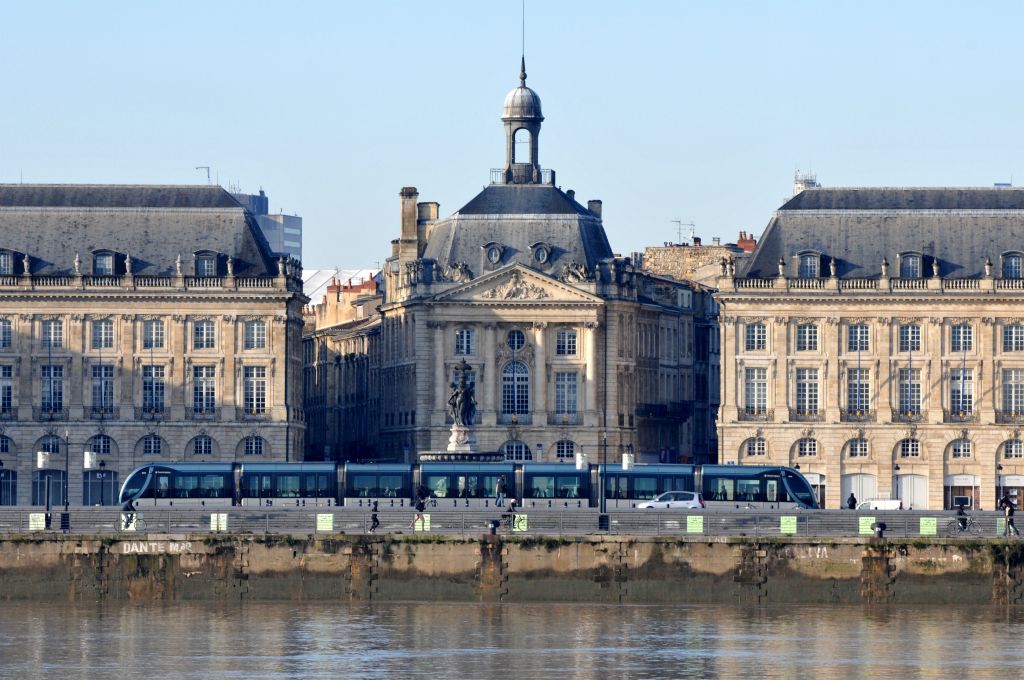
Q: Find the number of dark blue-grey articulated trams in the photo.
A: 1